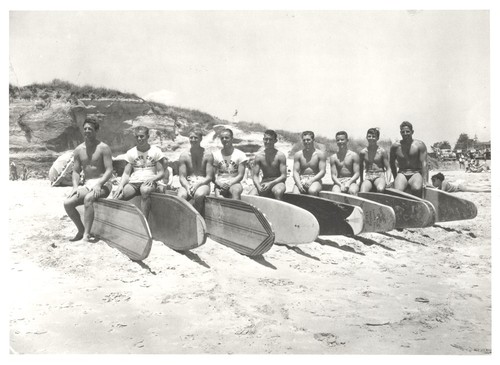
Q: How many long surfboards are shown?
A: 9